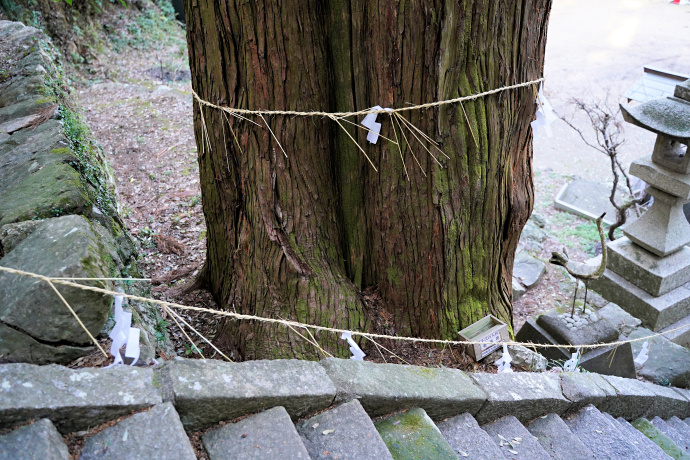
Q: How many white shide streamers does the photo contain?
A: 7